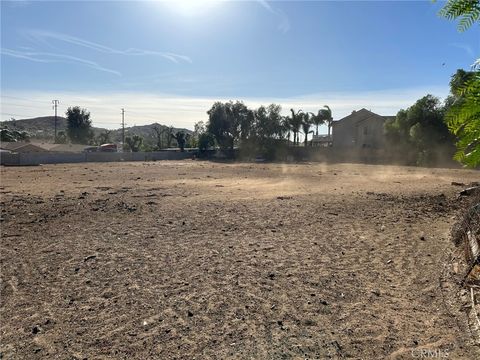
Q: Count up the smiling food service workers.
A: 0